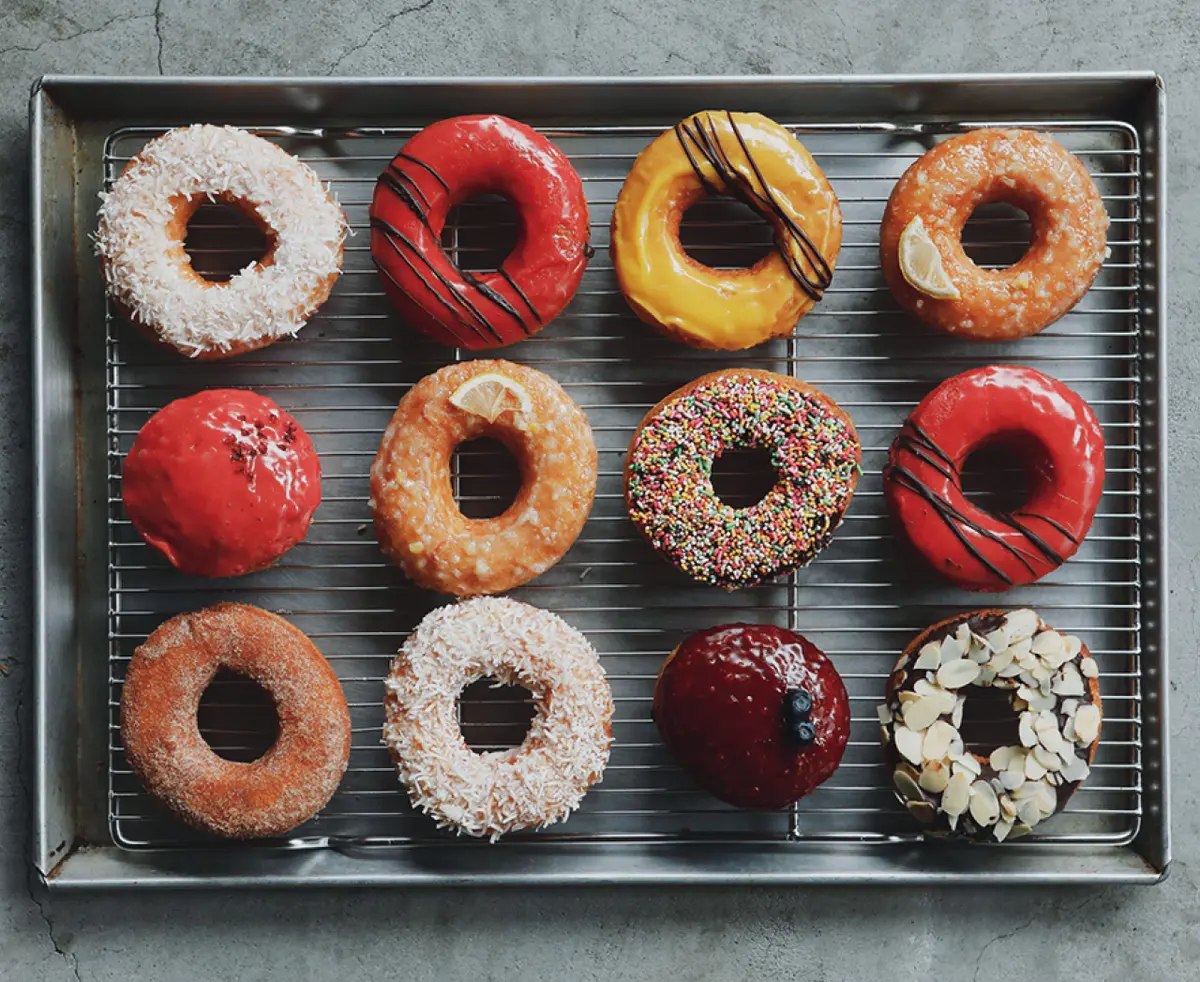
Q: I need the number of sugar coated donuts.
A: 1